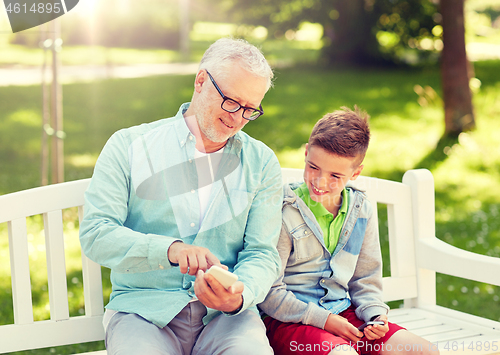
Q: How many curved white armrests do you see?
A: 1